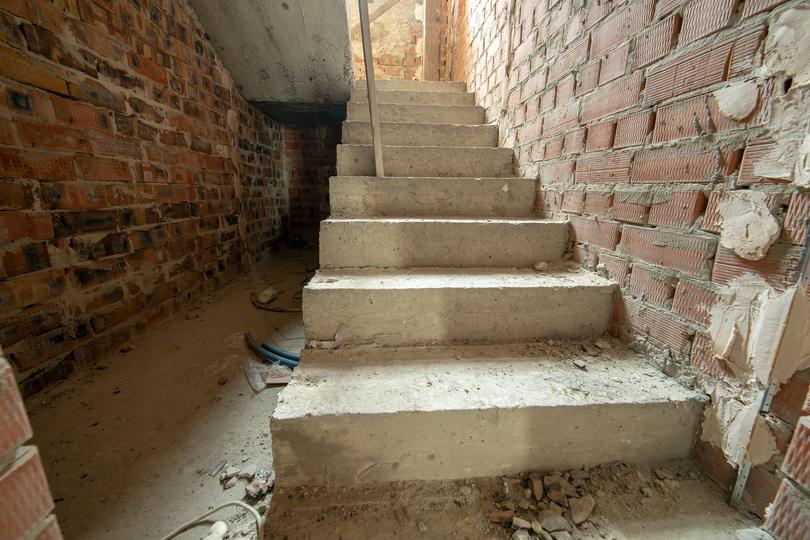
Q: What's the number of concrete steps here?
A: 9